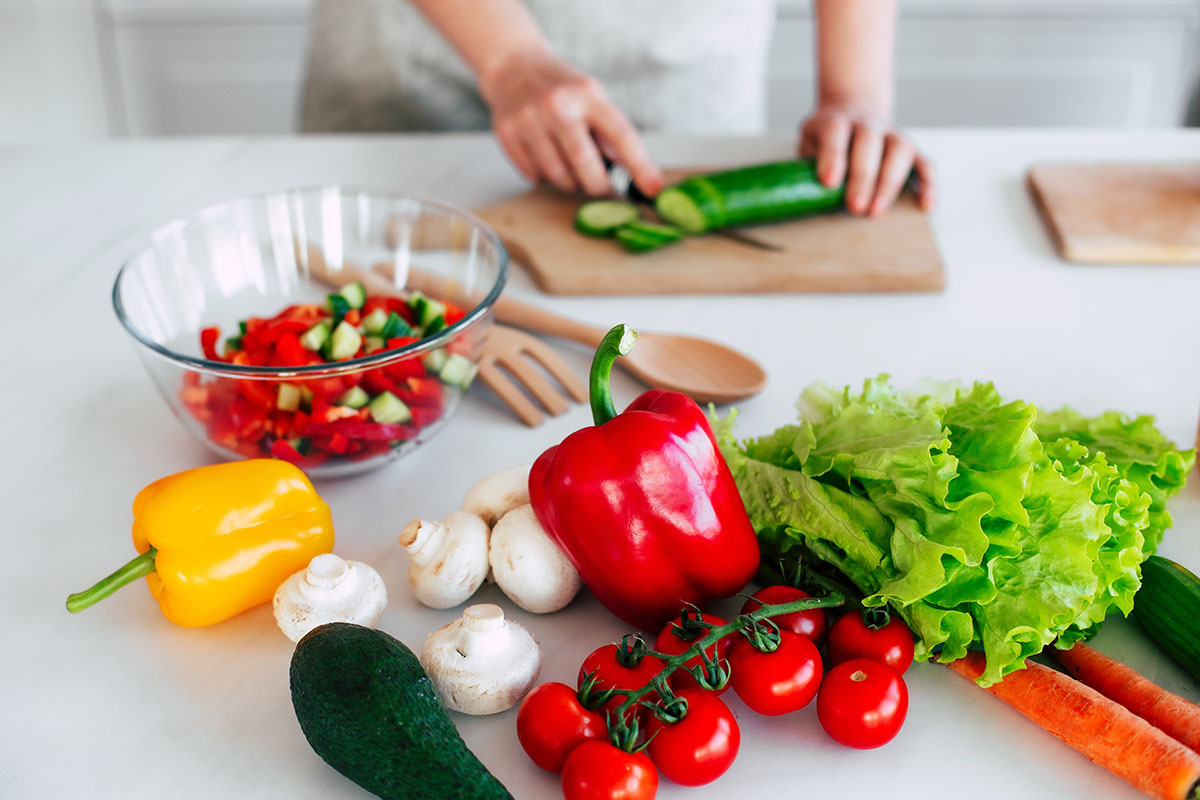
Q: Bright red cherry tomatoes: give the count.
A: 9